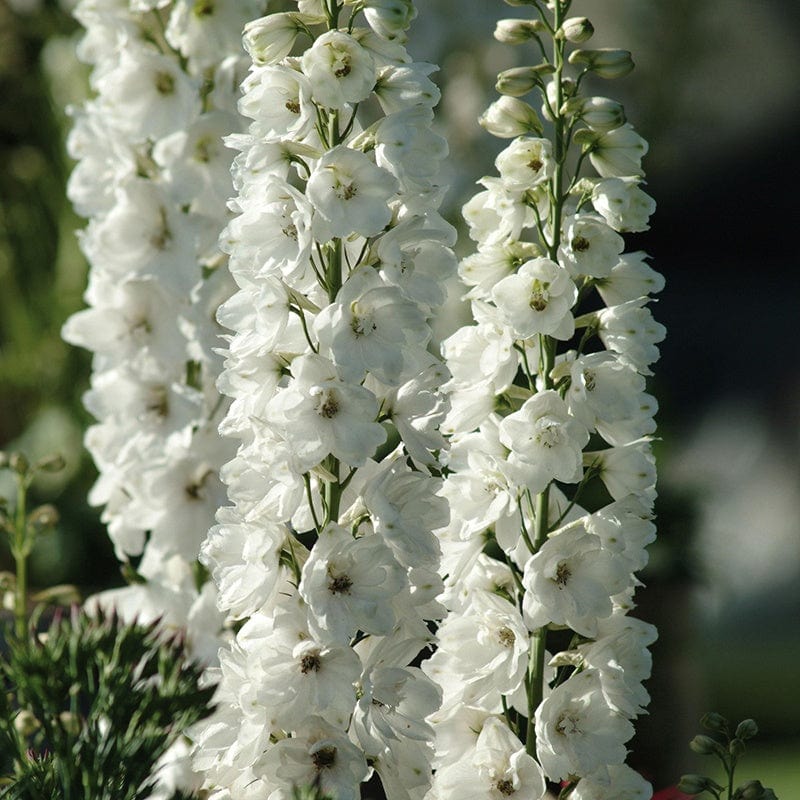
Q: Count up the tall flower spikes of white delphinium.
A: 3